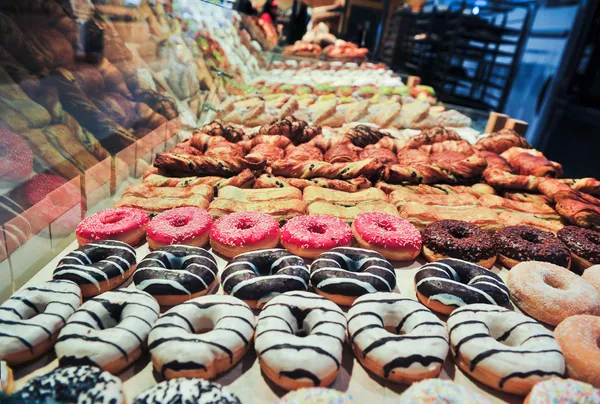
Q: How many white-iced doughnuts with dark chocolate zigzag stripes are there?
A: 6